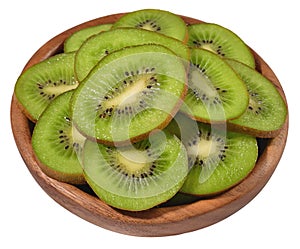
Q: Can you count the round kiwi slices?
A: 11